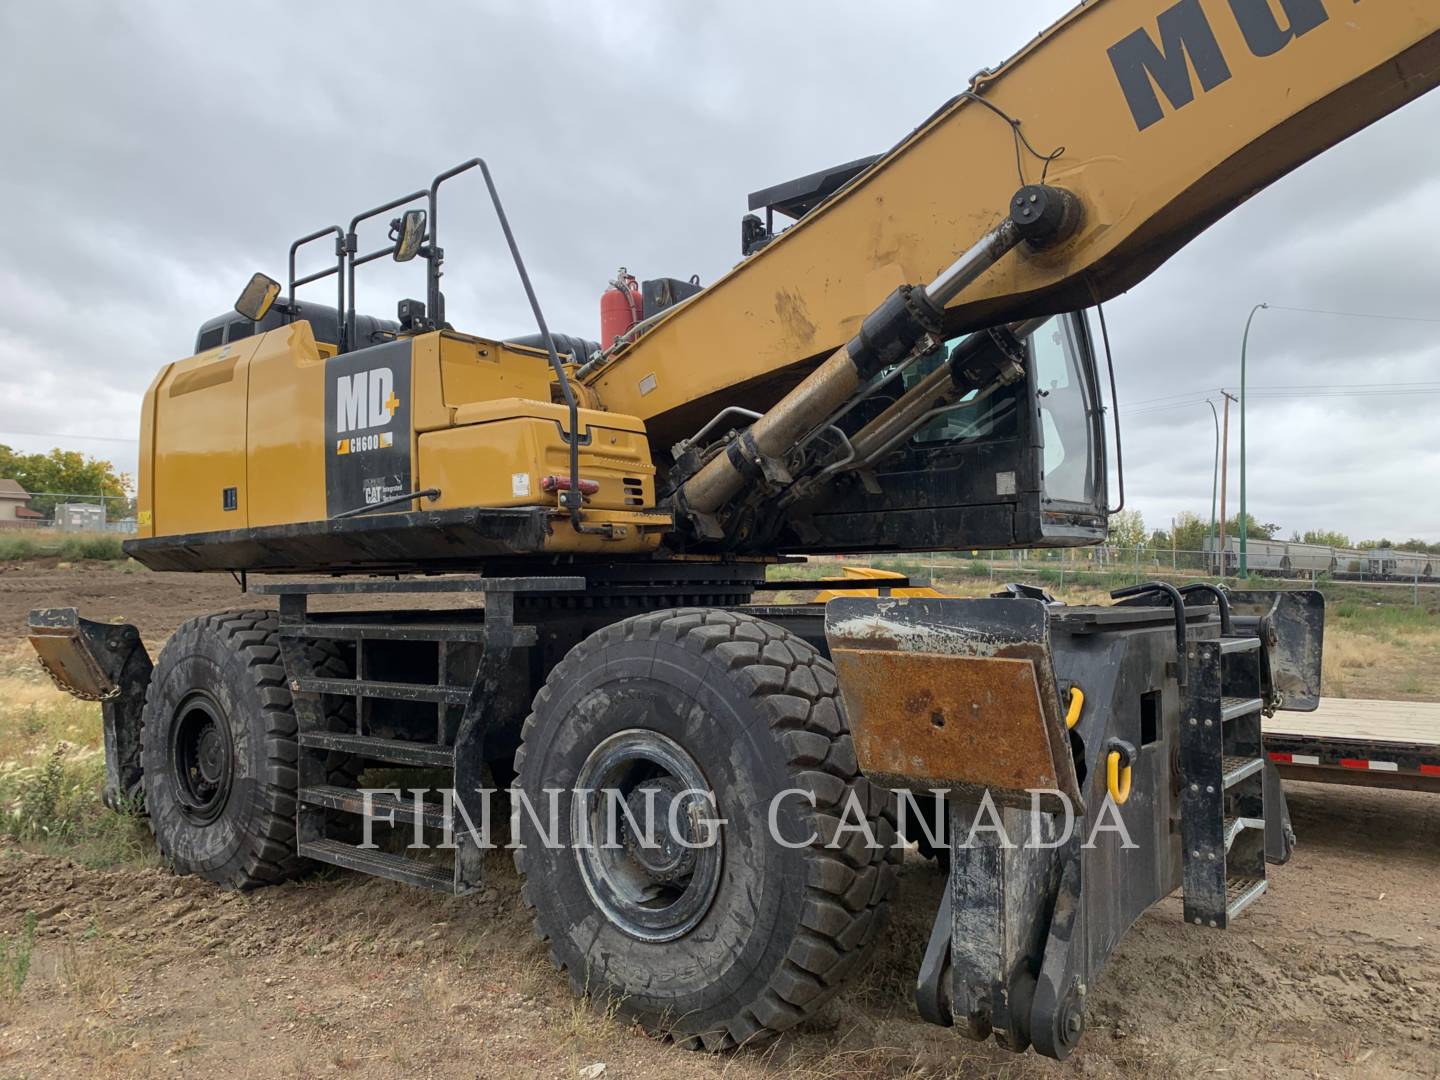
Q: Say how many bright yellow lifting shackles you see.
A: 2